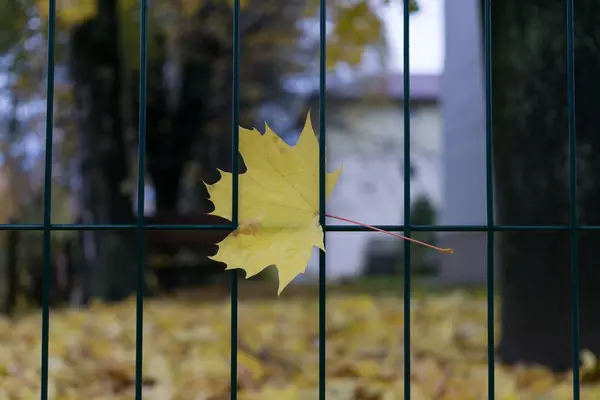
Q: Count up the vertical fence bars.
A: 7